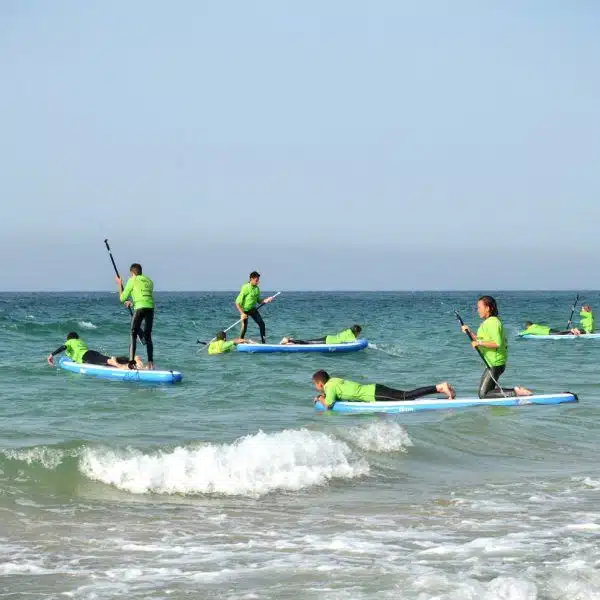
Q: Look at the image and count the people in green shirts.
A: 9